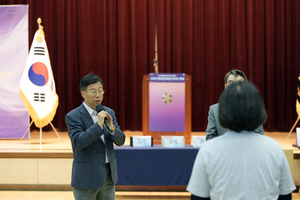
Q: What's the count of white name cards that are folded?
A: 3